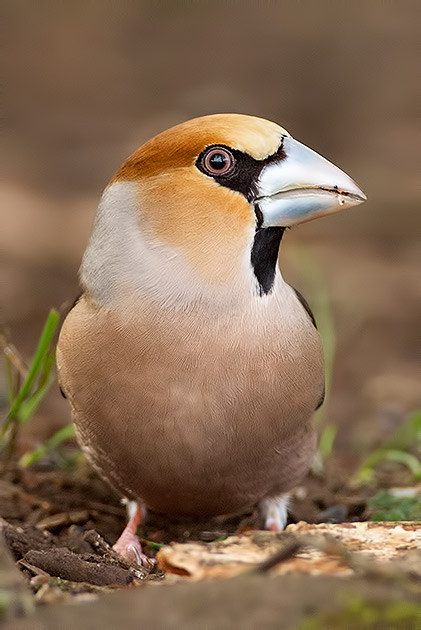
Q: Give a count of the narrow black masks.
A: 1